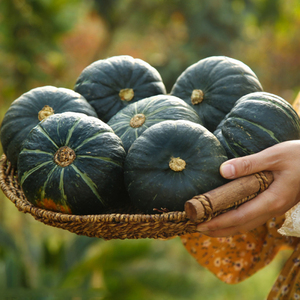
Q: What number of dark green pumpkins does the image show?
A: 7